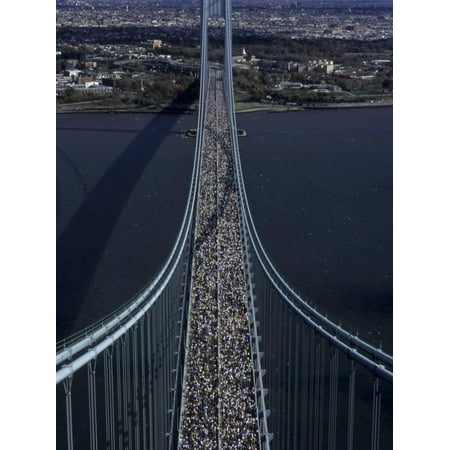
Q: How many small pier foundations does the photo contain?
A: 2